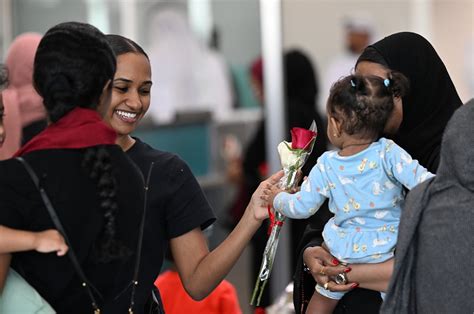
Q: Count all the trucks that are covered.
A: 0